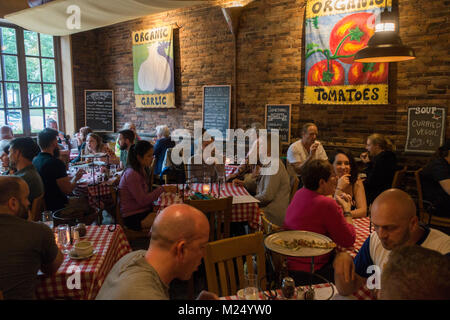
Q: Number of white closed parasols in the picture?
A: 0